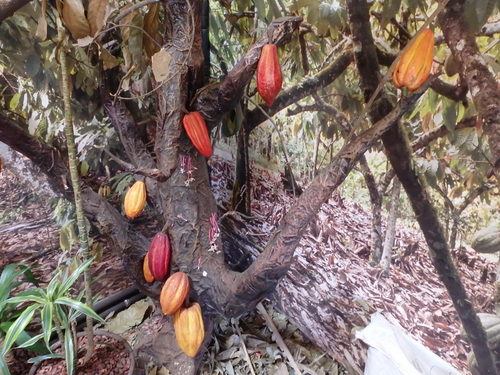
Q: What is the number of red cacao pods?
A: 3